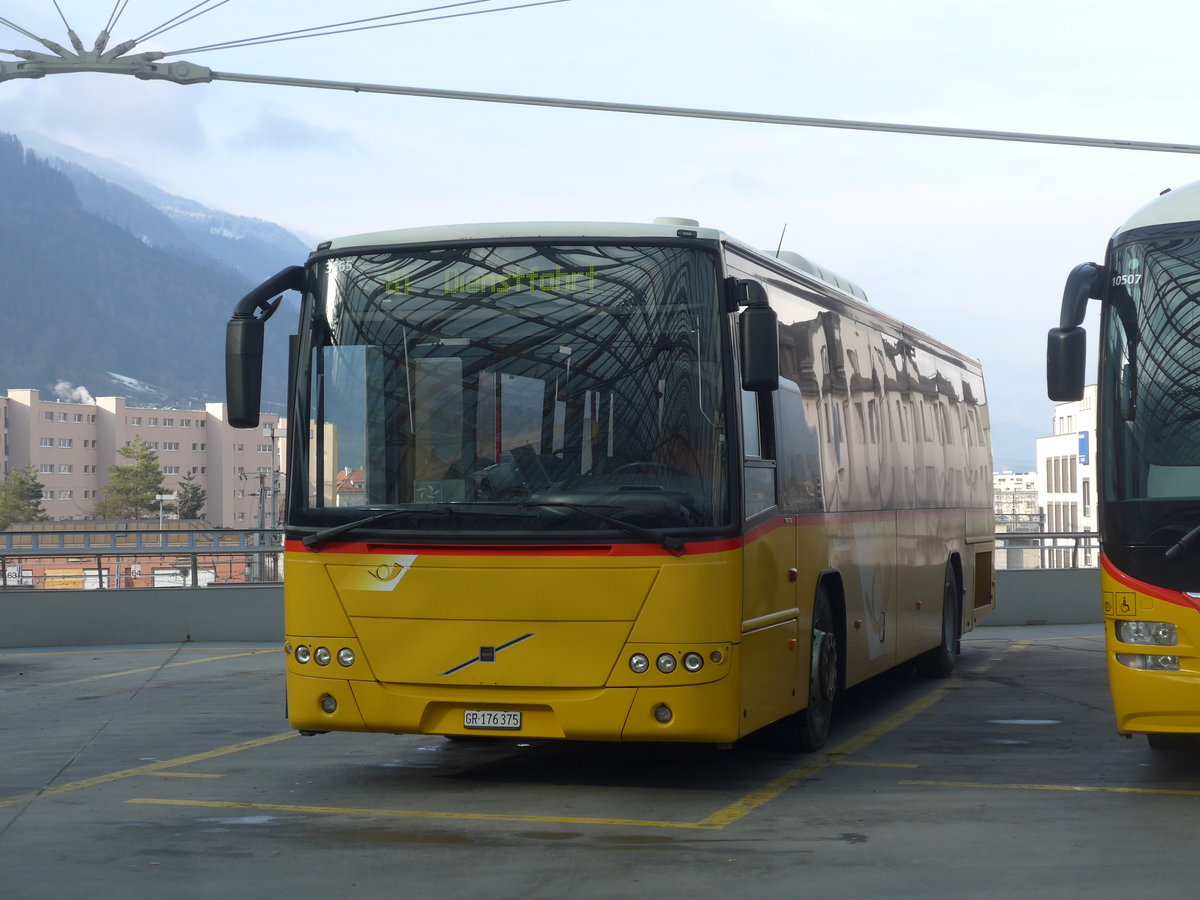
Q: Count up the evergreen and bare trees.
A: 3